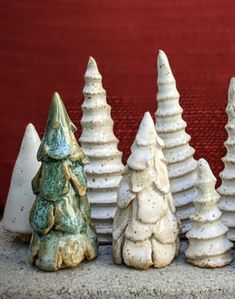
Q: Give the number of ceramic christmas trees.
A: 7